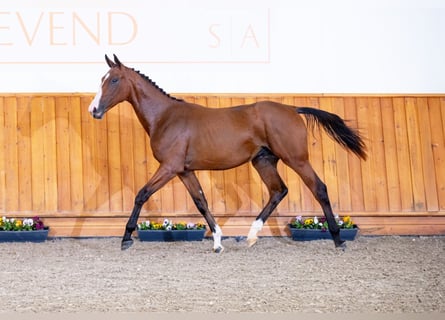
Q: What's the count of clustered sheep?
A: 0